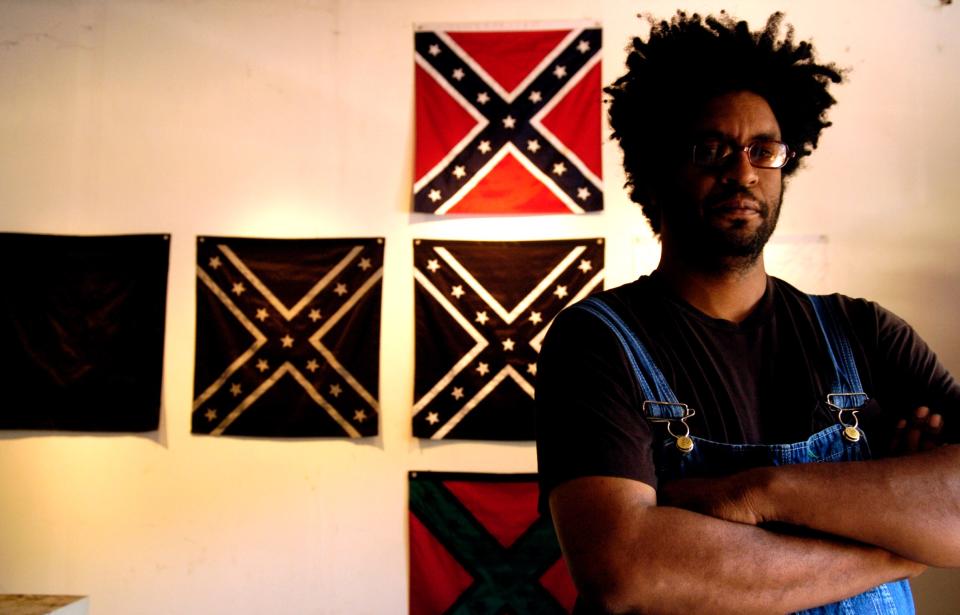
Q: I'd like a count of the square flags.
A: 5